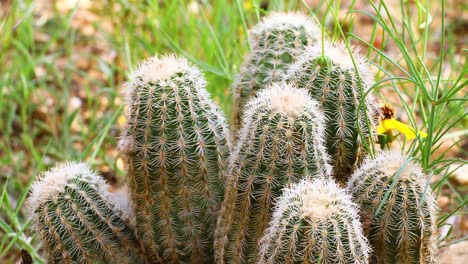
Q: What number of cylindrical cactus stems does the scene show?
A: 7